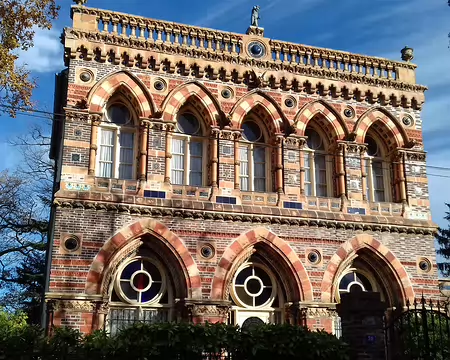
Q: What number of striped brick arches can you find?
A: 8